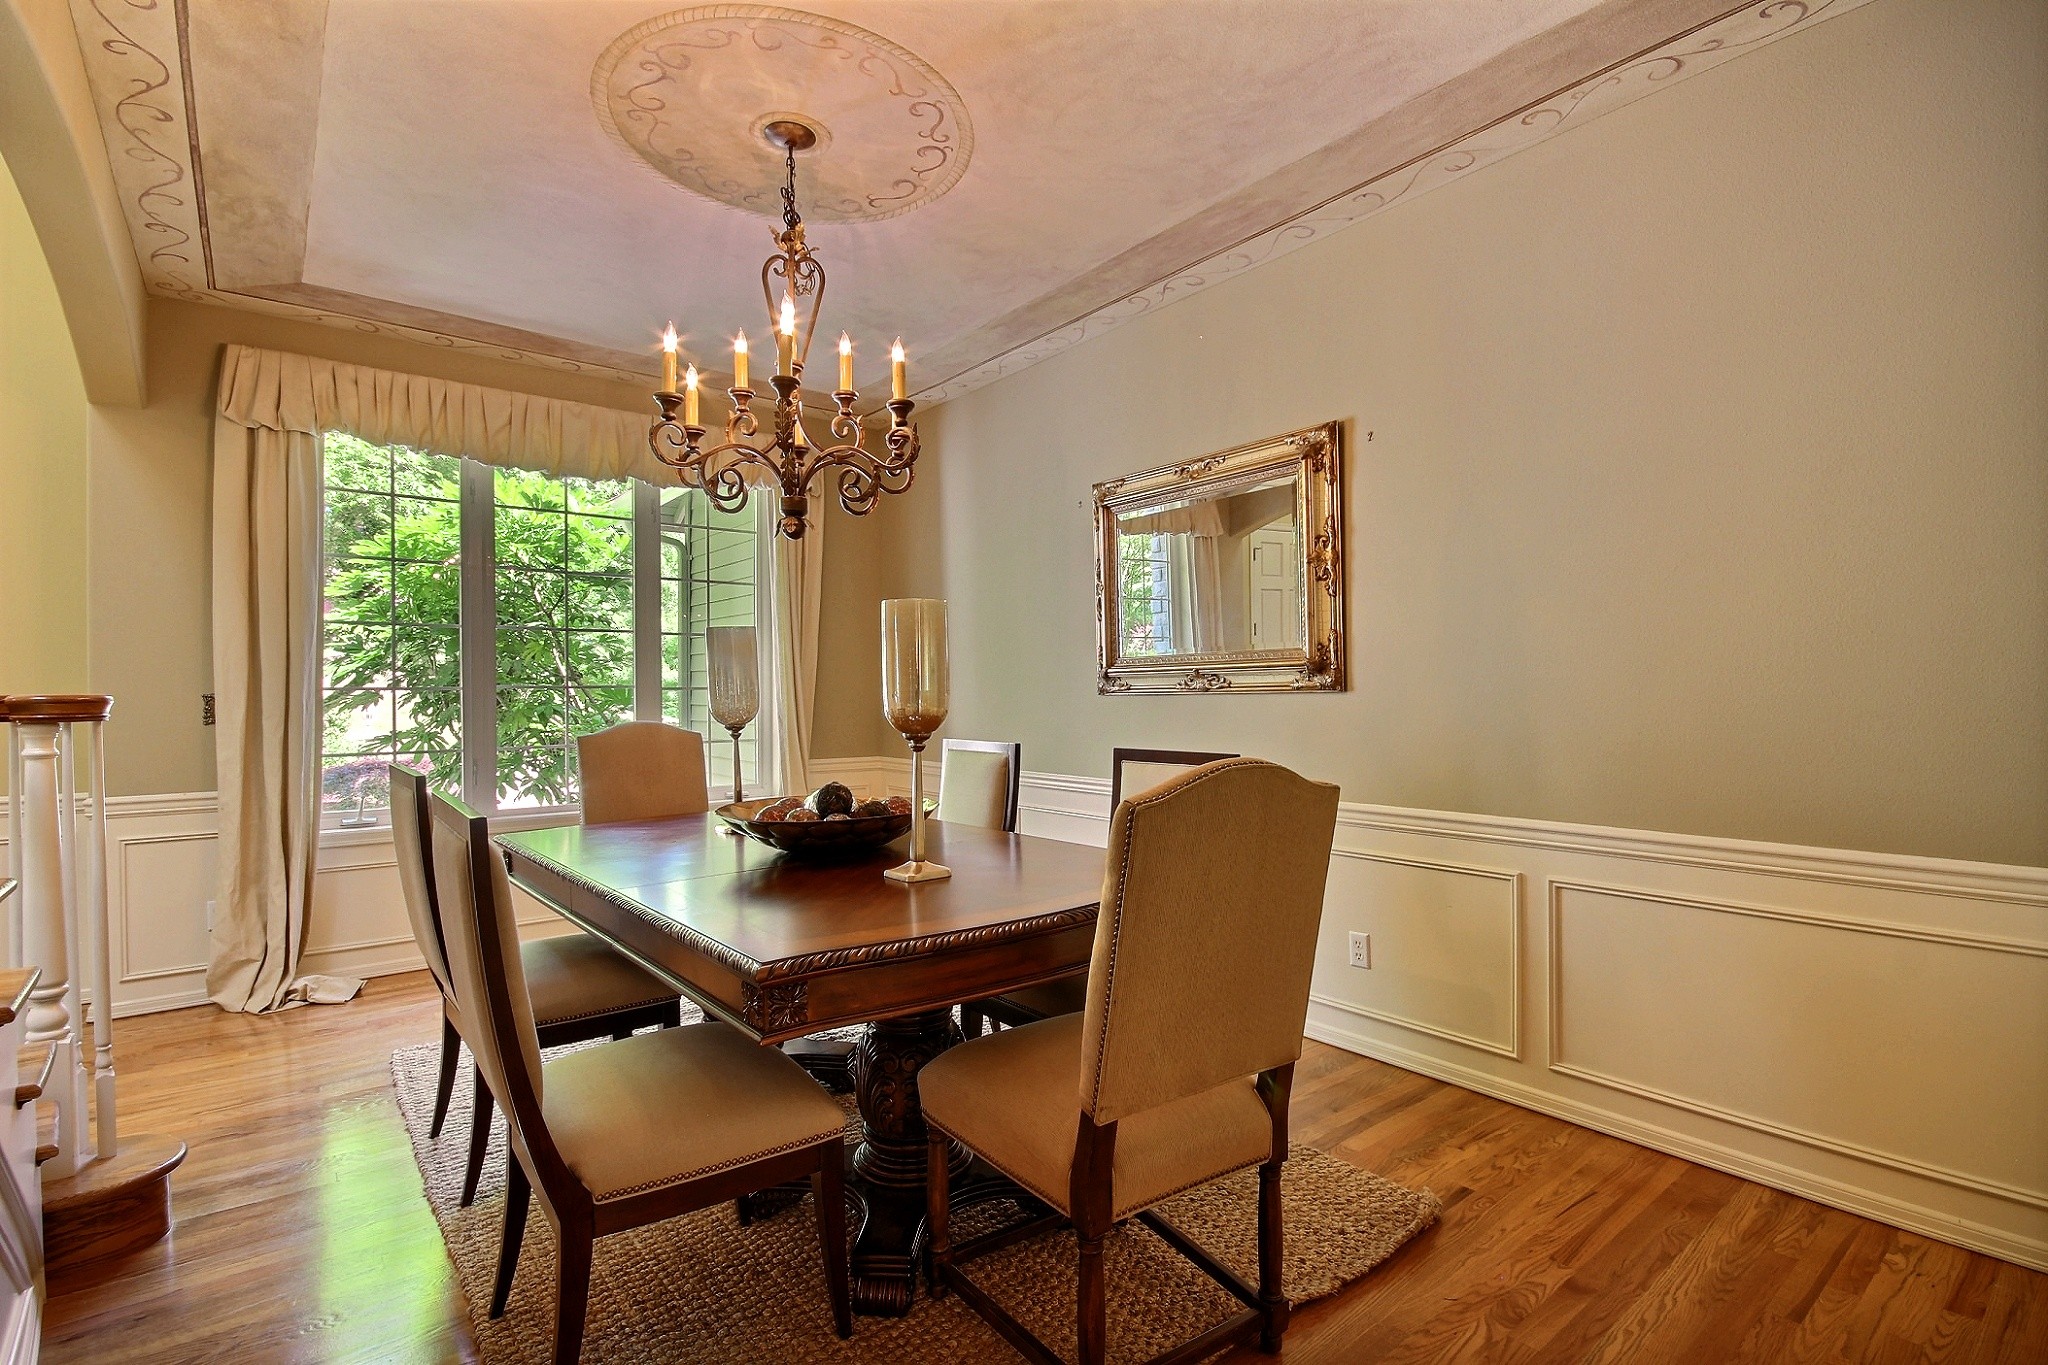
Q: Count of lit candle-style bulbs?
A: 6